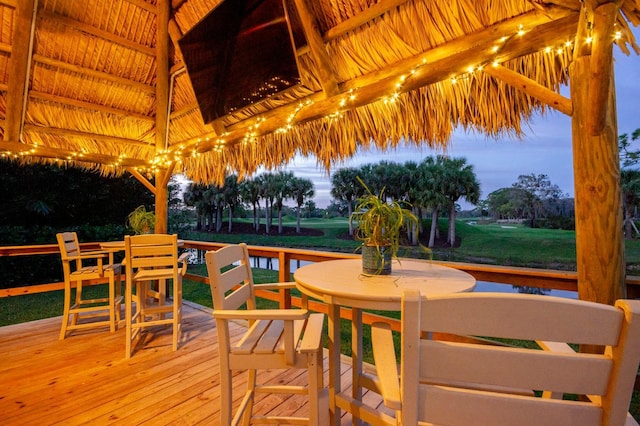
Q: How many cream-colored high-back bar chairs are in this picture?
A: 4